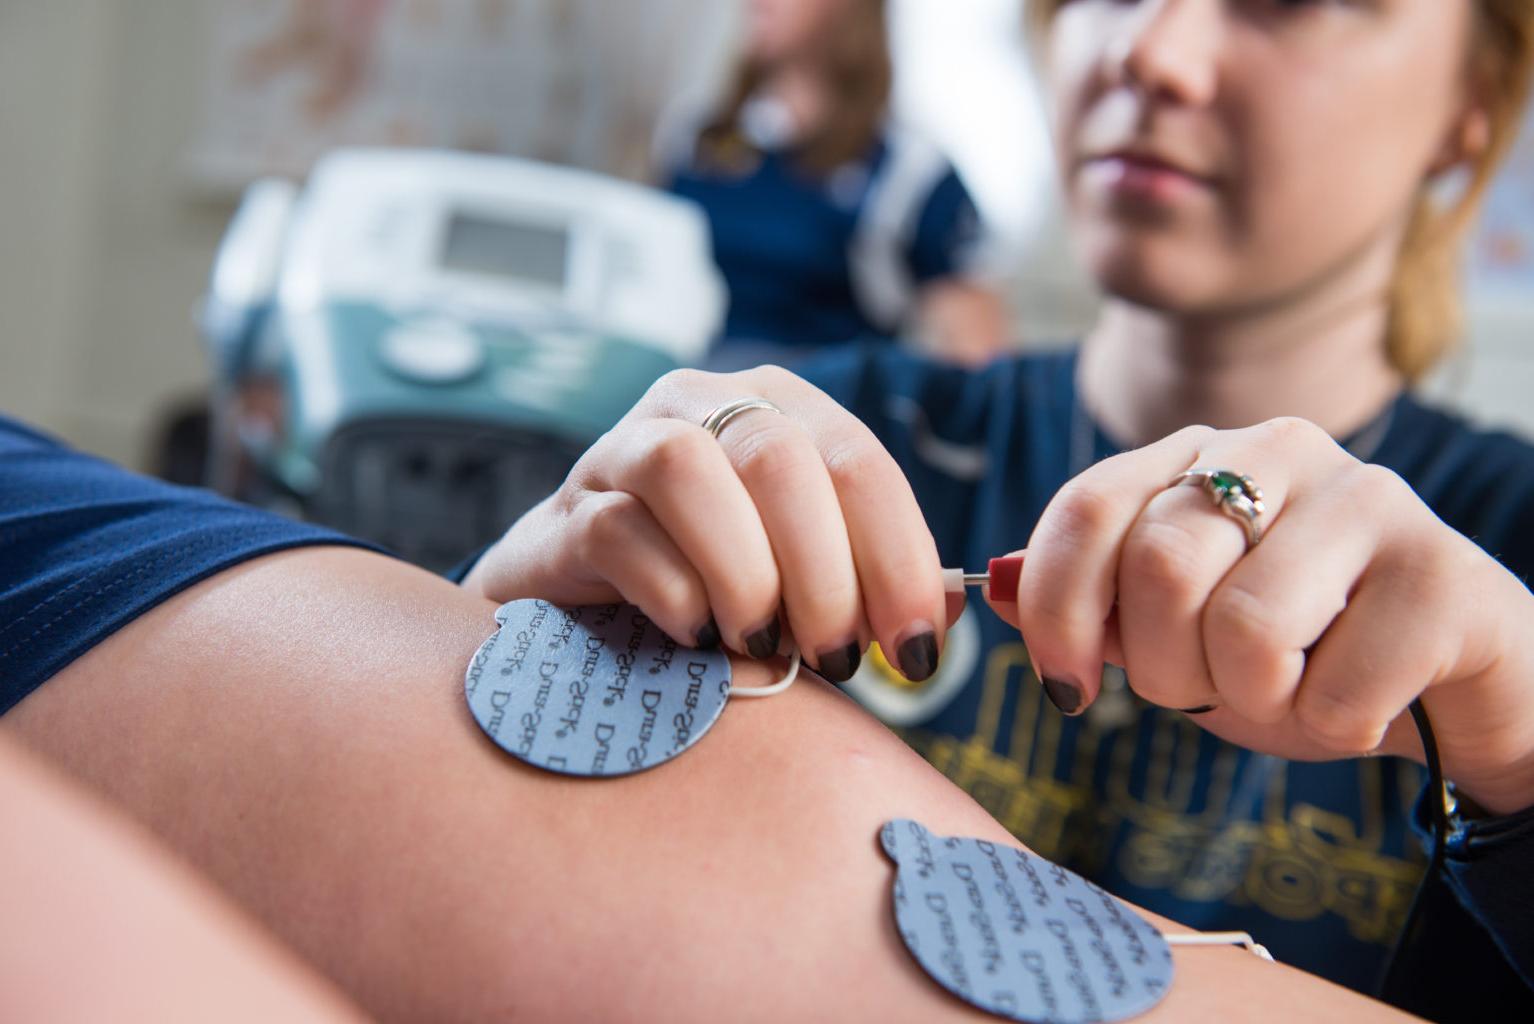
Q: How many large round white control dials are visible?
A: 1